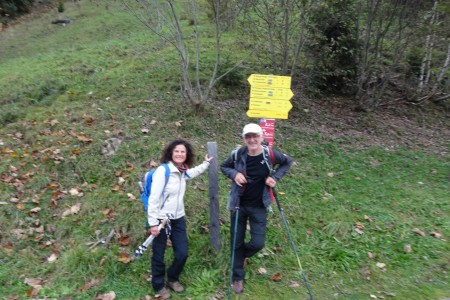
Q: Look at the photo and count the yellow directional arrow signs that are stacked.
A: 4